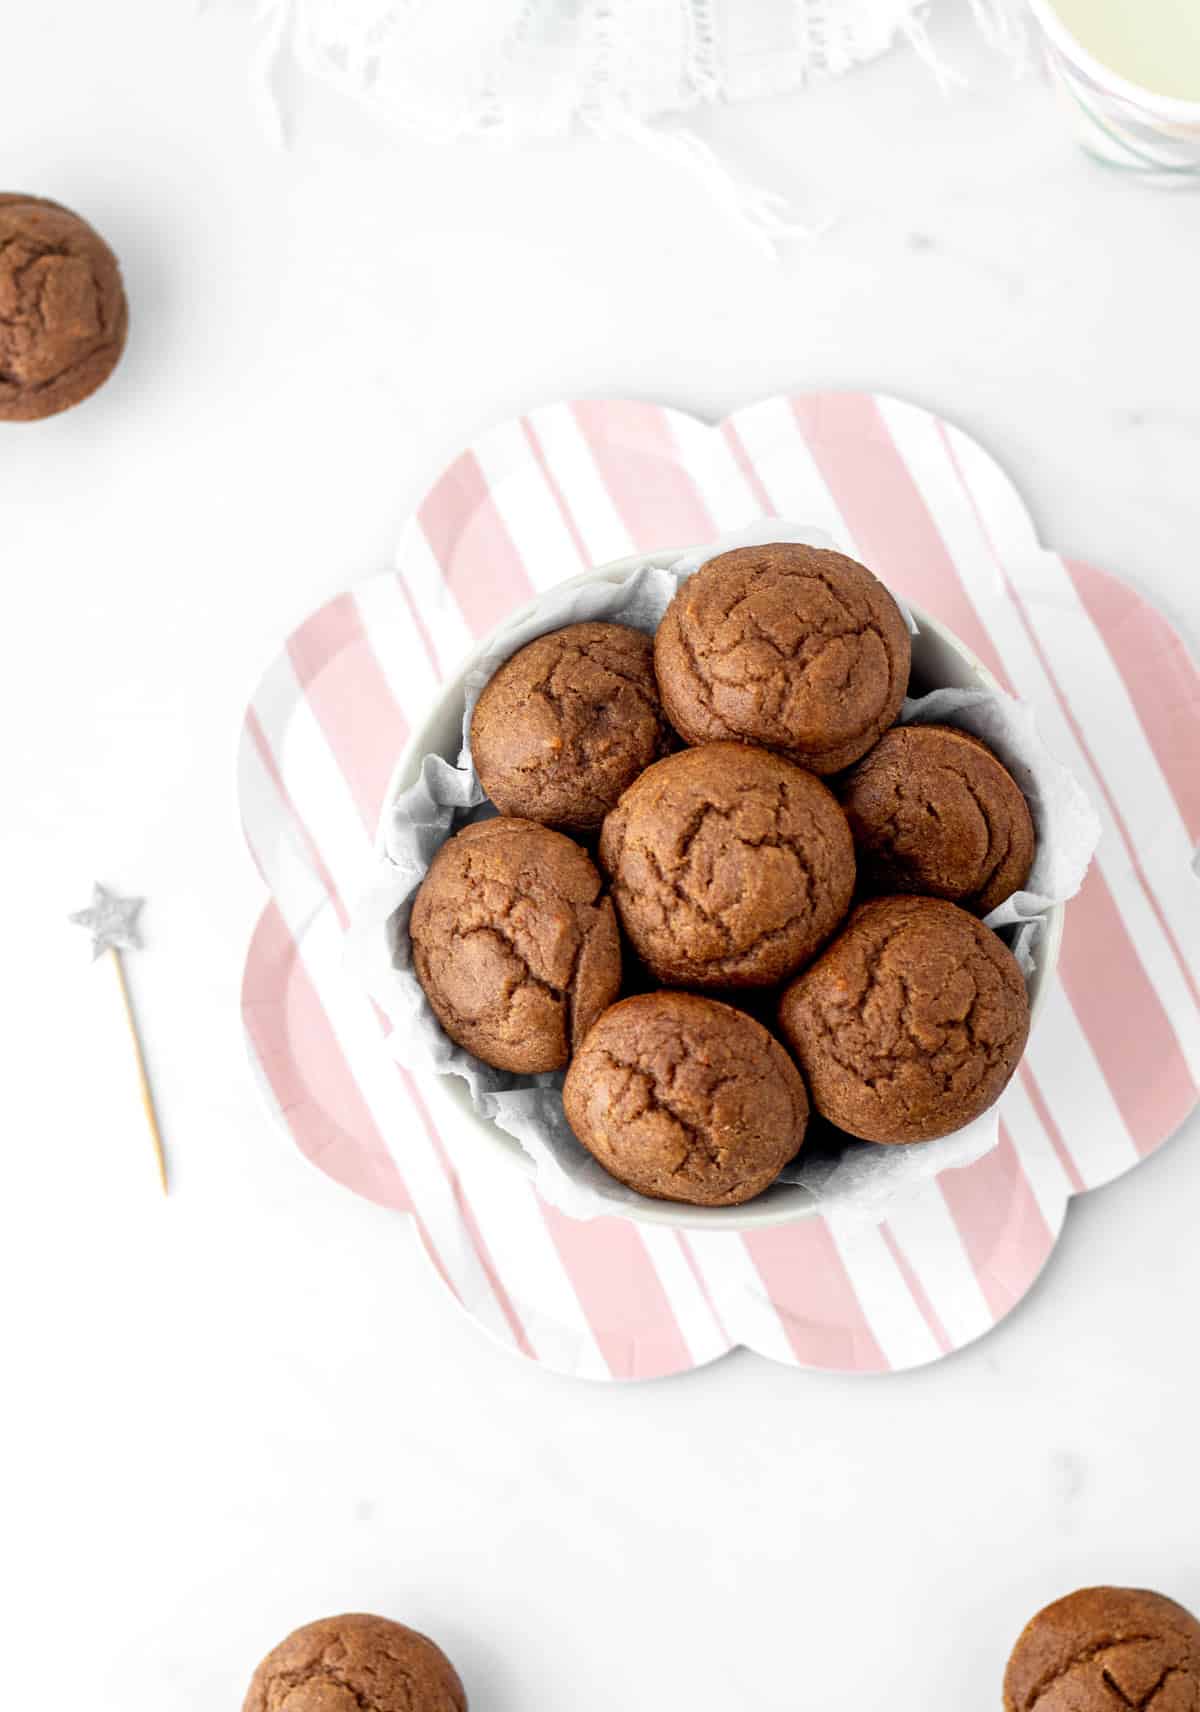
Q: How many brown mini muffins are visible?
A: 10